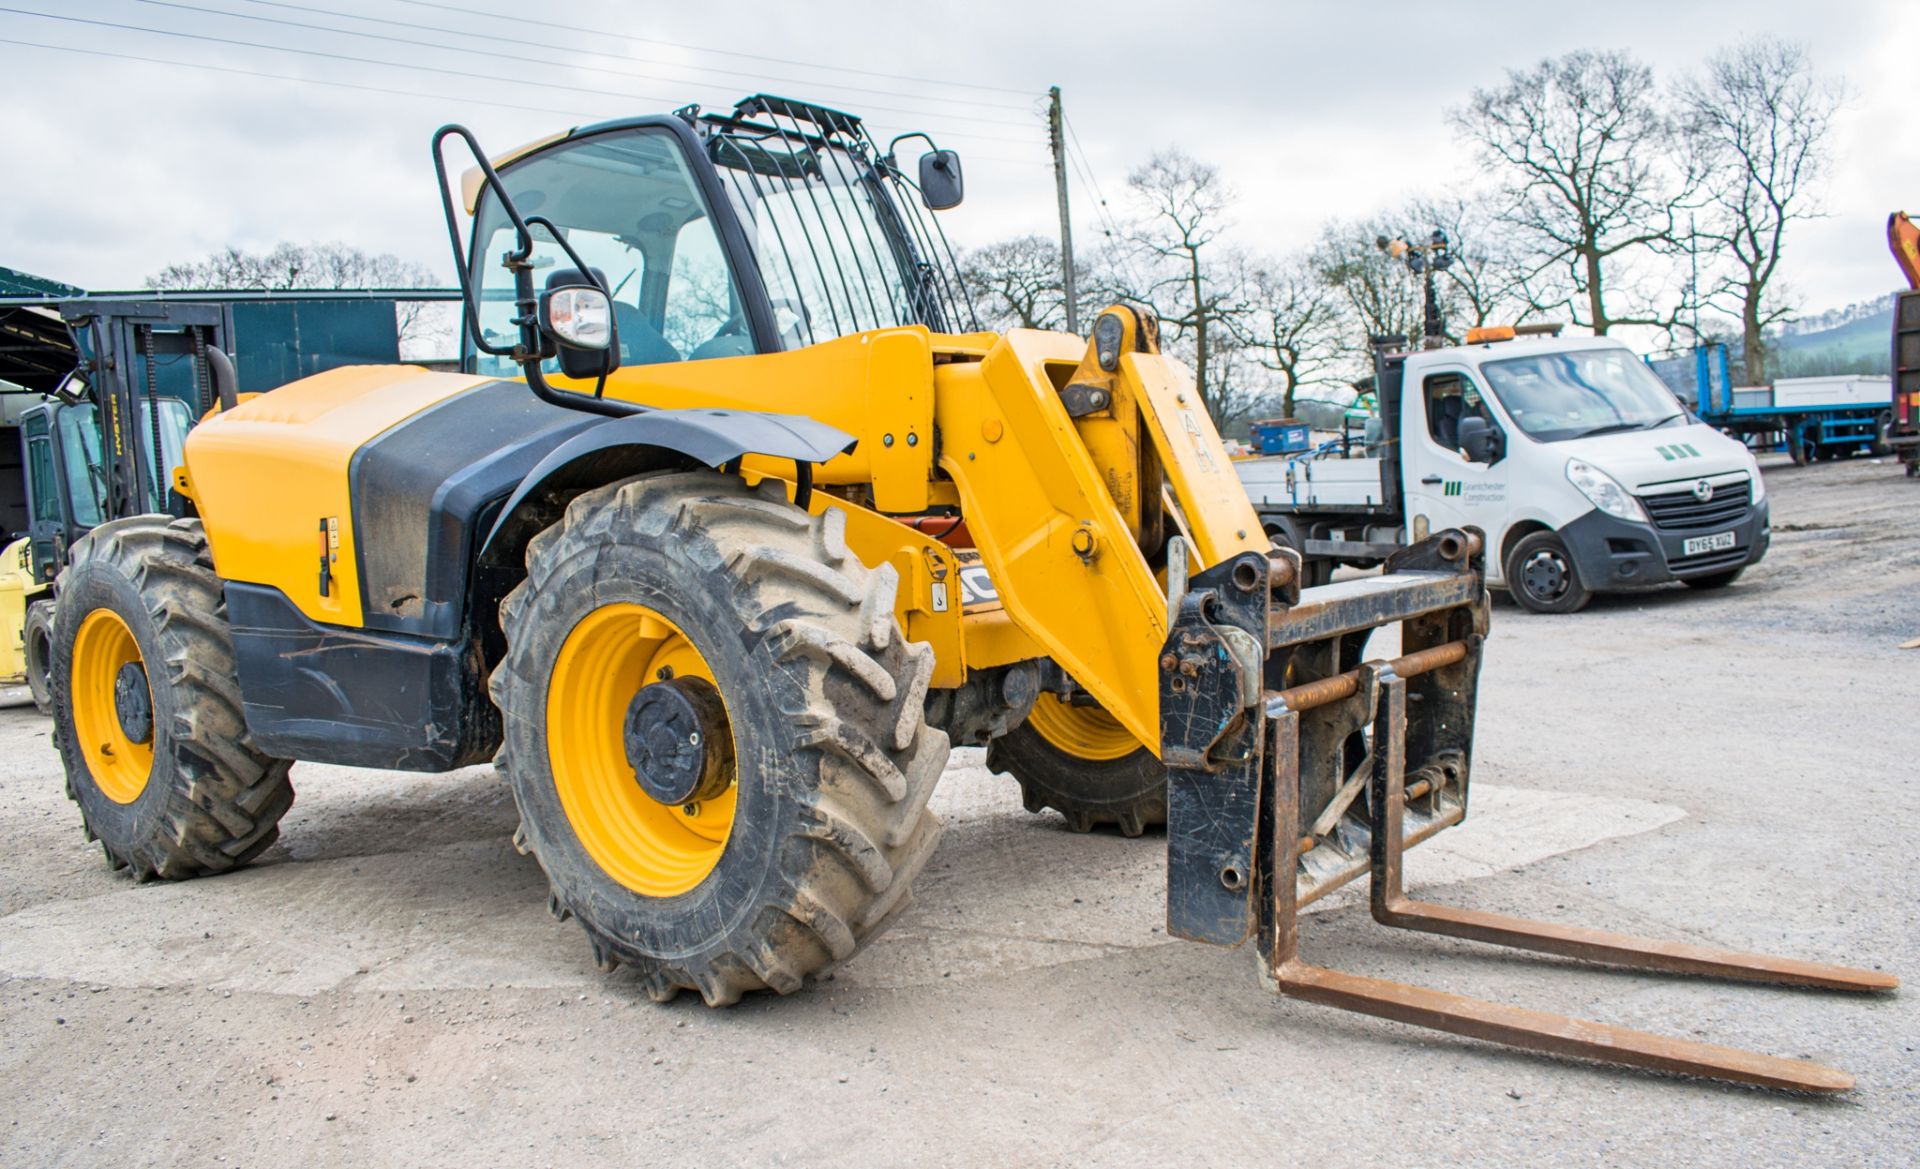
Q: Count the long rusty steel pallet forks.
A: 2